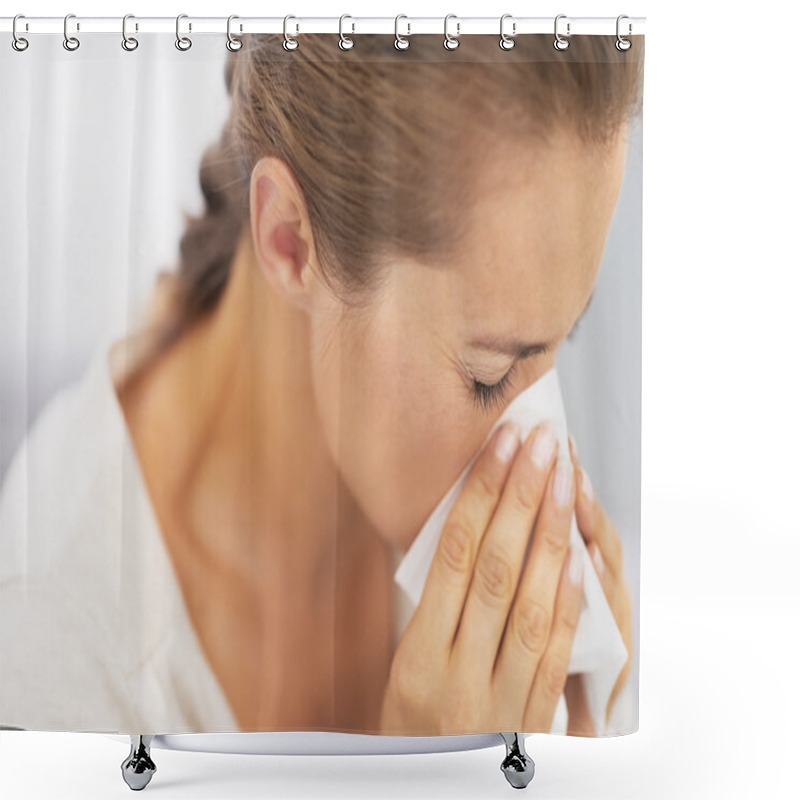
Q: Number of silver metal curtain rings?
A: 12